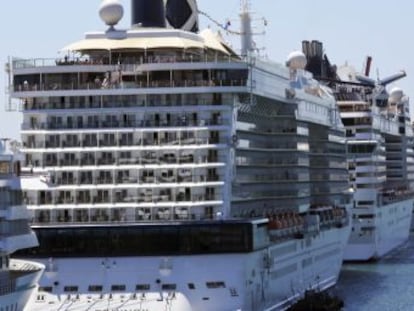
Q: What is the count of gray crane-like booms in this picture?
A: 2